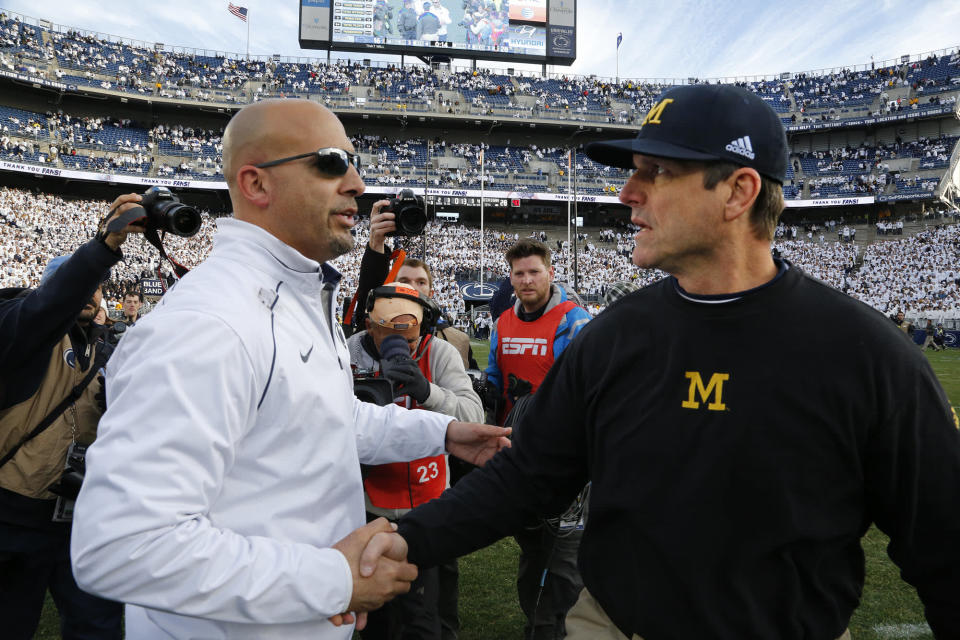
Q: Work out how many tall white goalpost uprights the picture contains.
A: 2